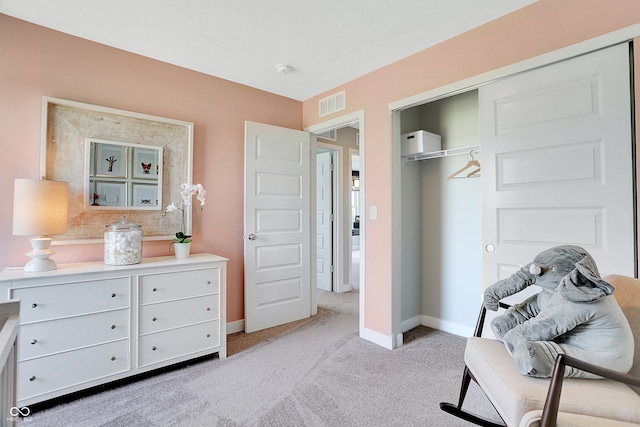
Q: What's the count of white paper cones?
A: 0